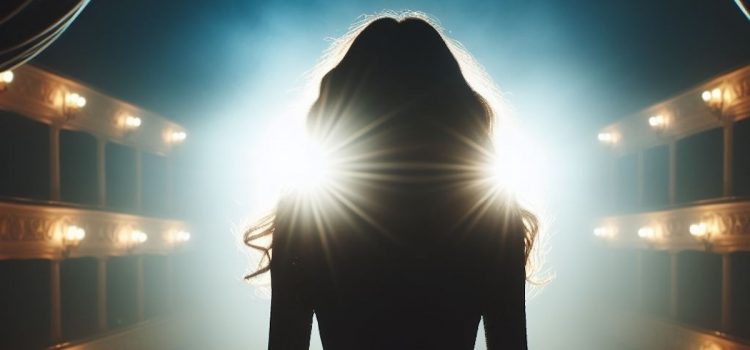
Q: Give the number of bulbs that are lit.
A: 13